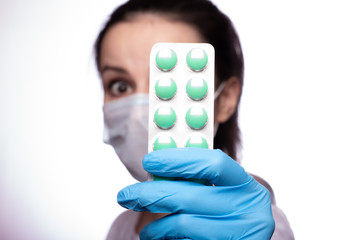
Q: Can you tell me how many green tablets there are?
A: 8